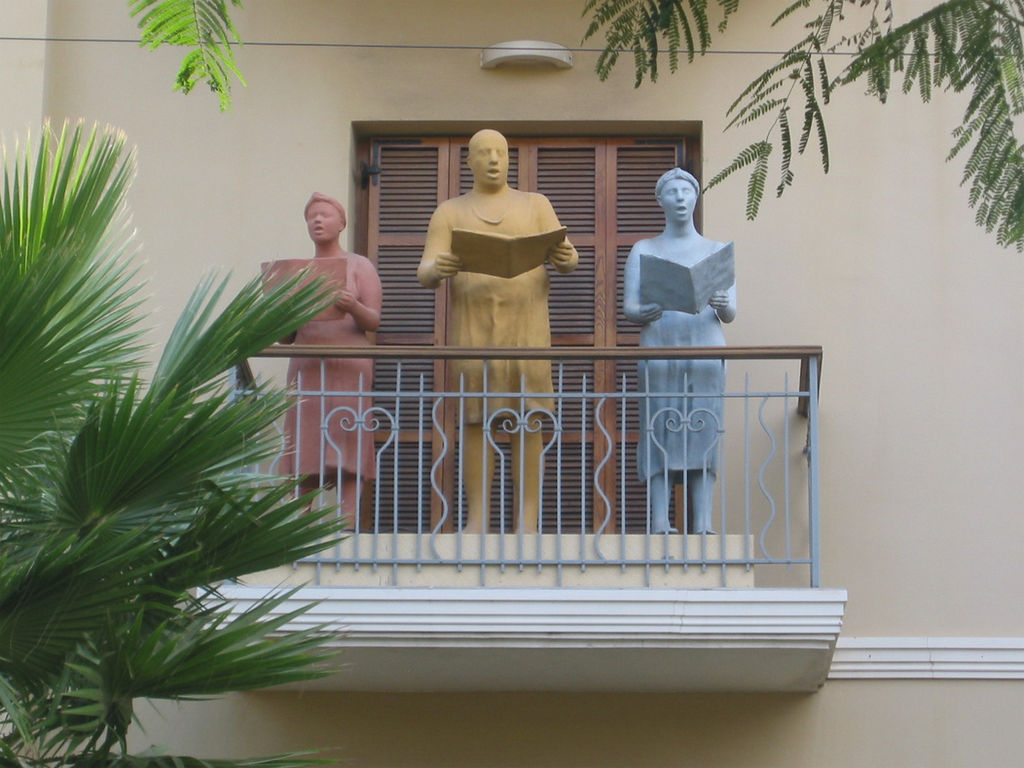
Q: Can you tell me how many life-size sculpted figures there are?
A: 3